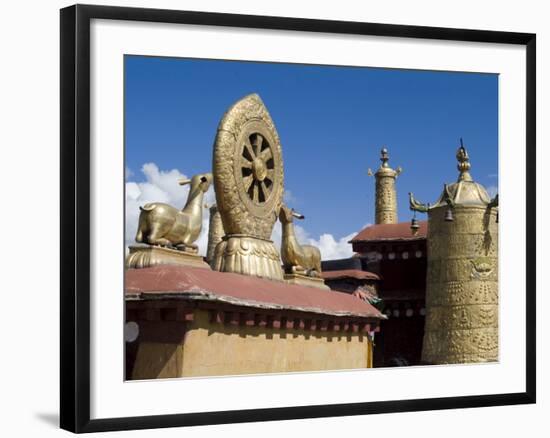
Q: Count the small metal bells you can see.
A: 2